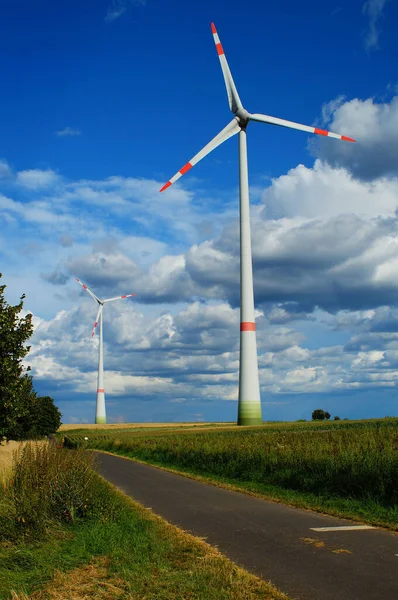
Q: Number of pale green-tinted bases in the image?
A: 2